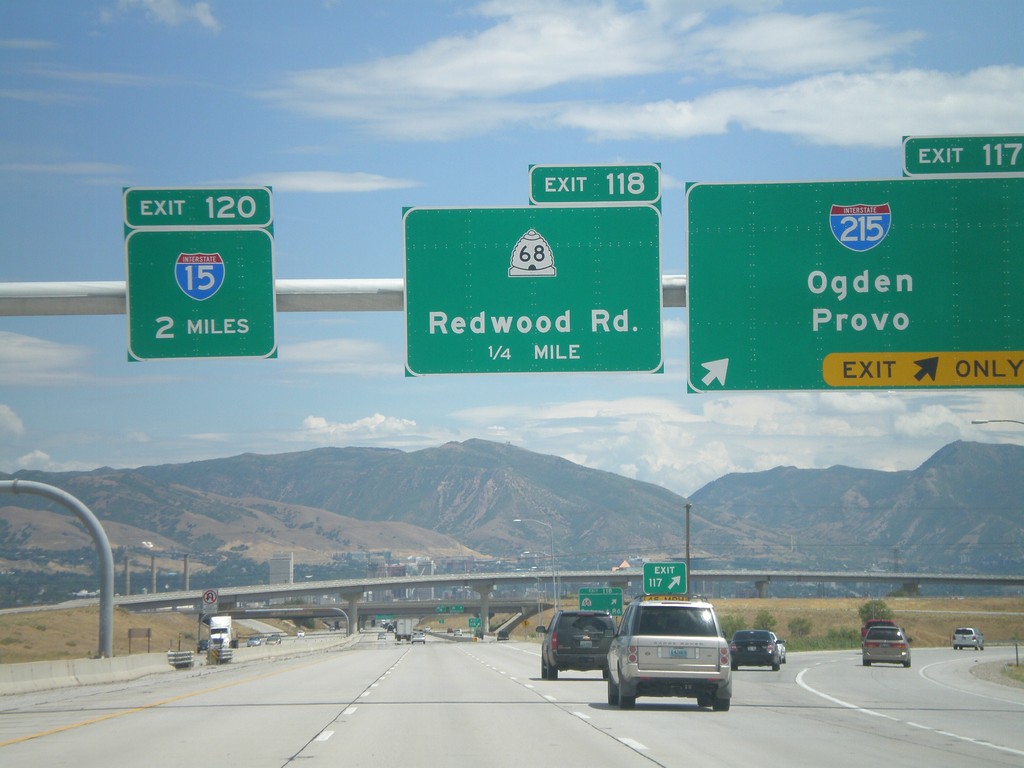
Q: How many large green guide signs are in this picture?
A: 3